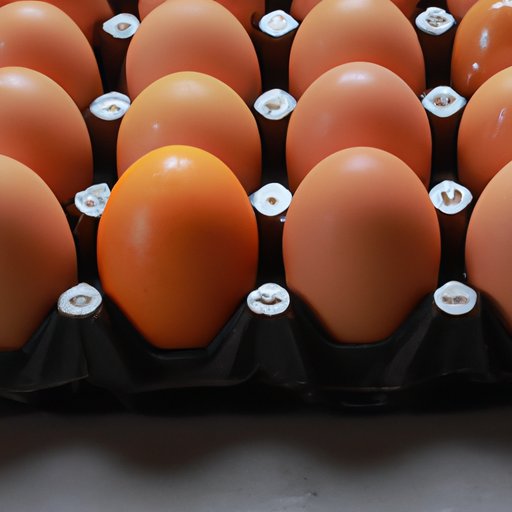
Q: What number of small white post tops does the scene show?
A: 12